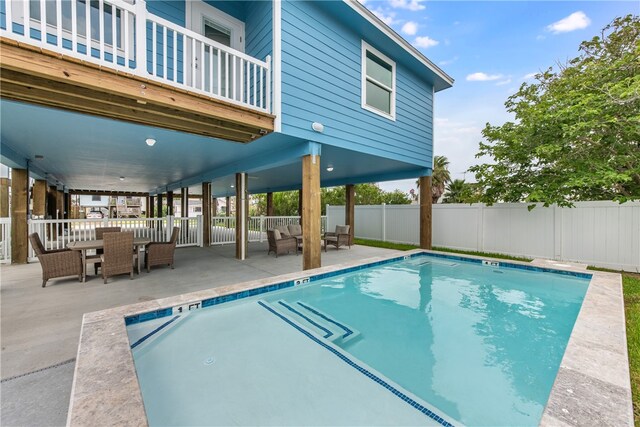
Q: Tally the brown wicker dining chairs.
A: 4